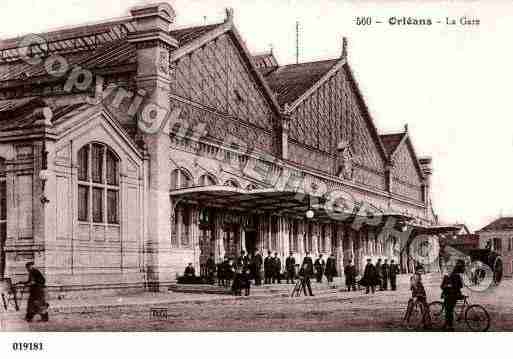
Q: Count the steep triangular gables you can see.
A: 3